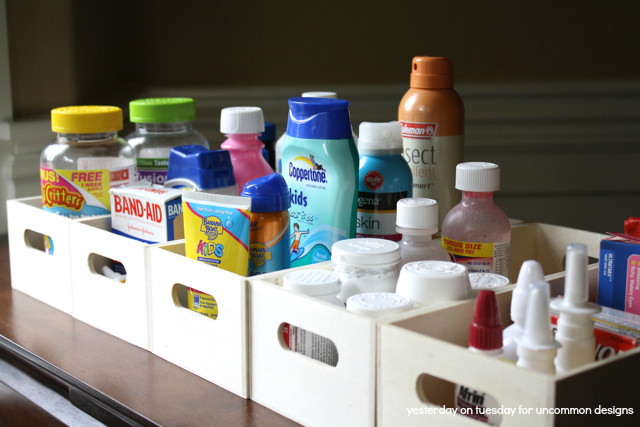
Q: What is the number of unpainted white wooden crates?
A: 5